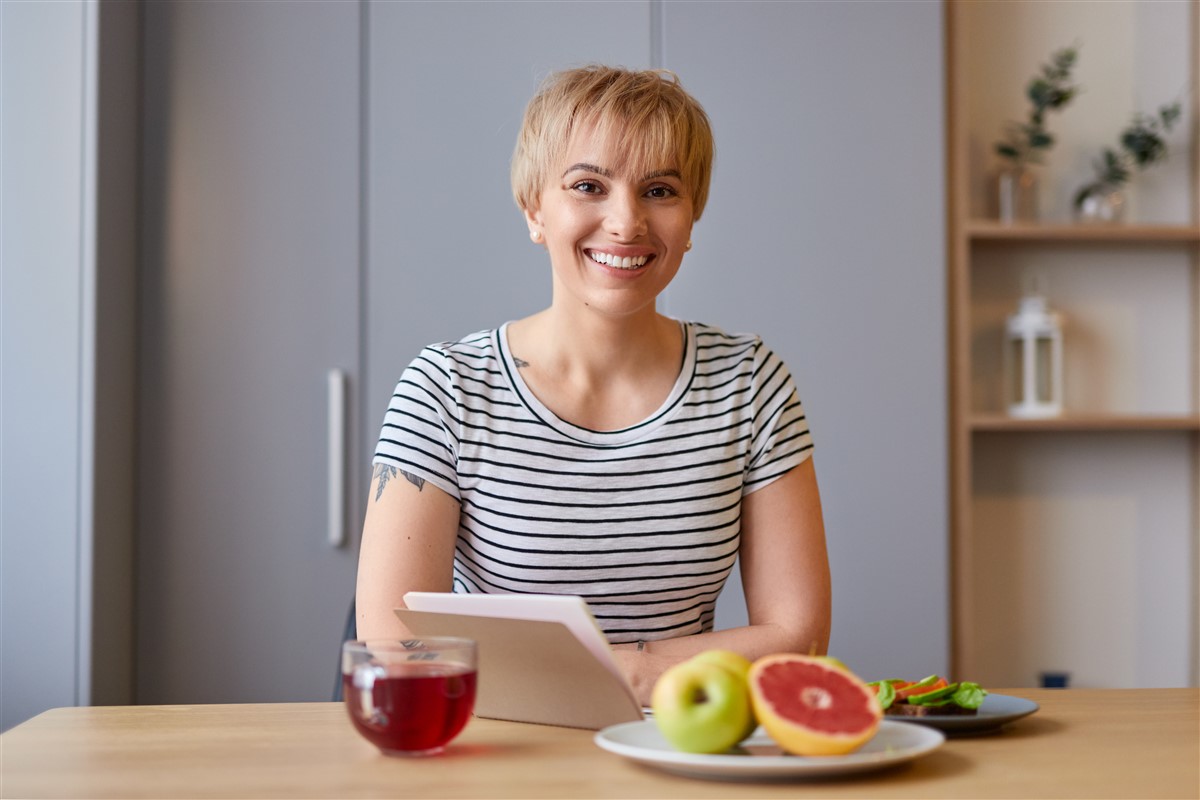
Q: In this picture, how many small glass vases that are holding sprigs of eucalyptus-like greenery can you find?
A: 2